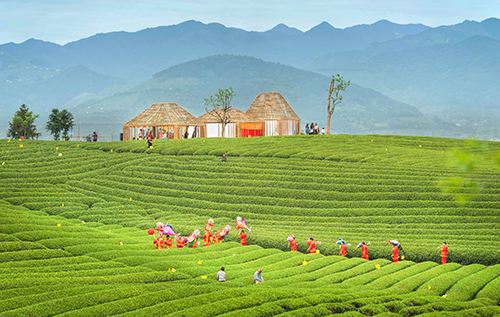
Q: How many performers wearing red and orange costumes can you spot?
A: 13